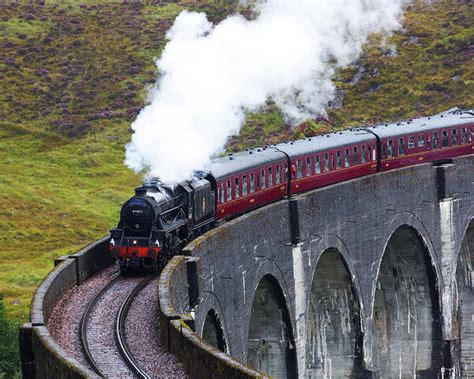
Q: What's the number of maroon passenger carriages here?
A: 3